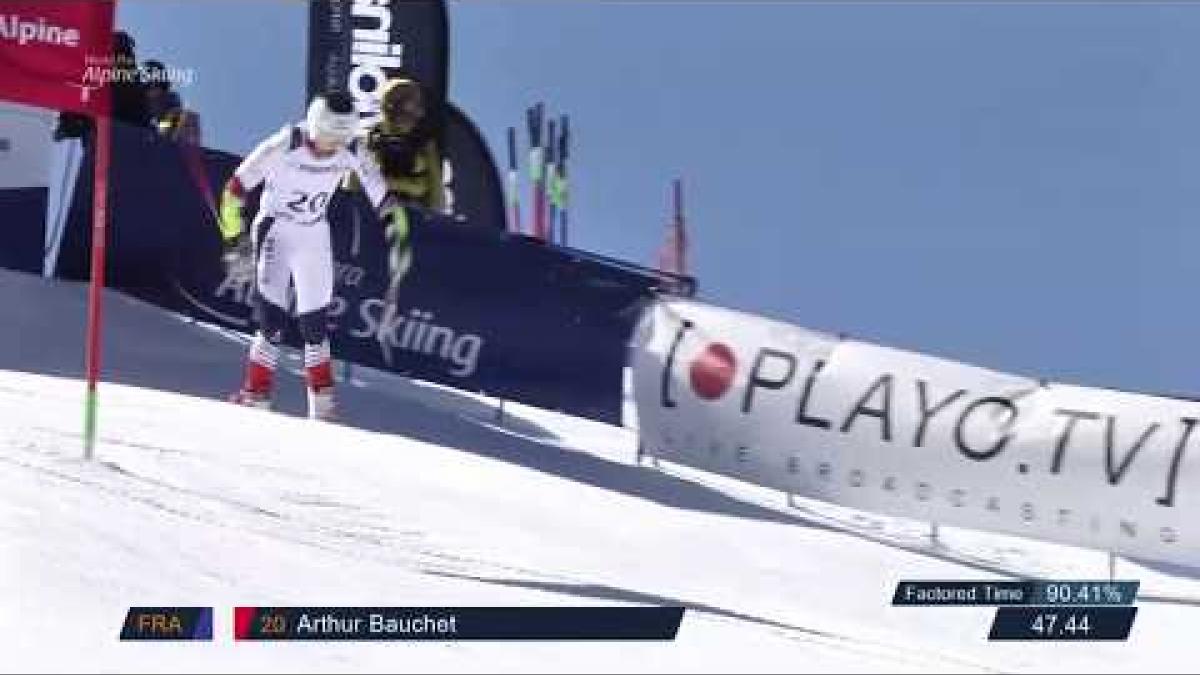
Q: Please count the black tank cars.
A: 0